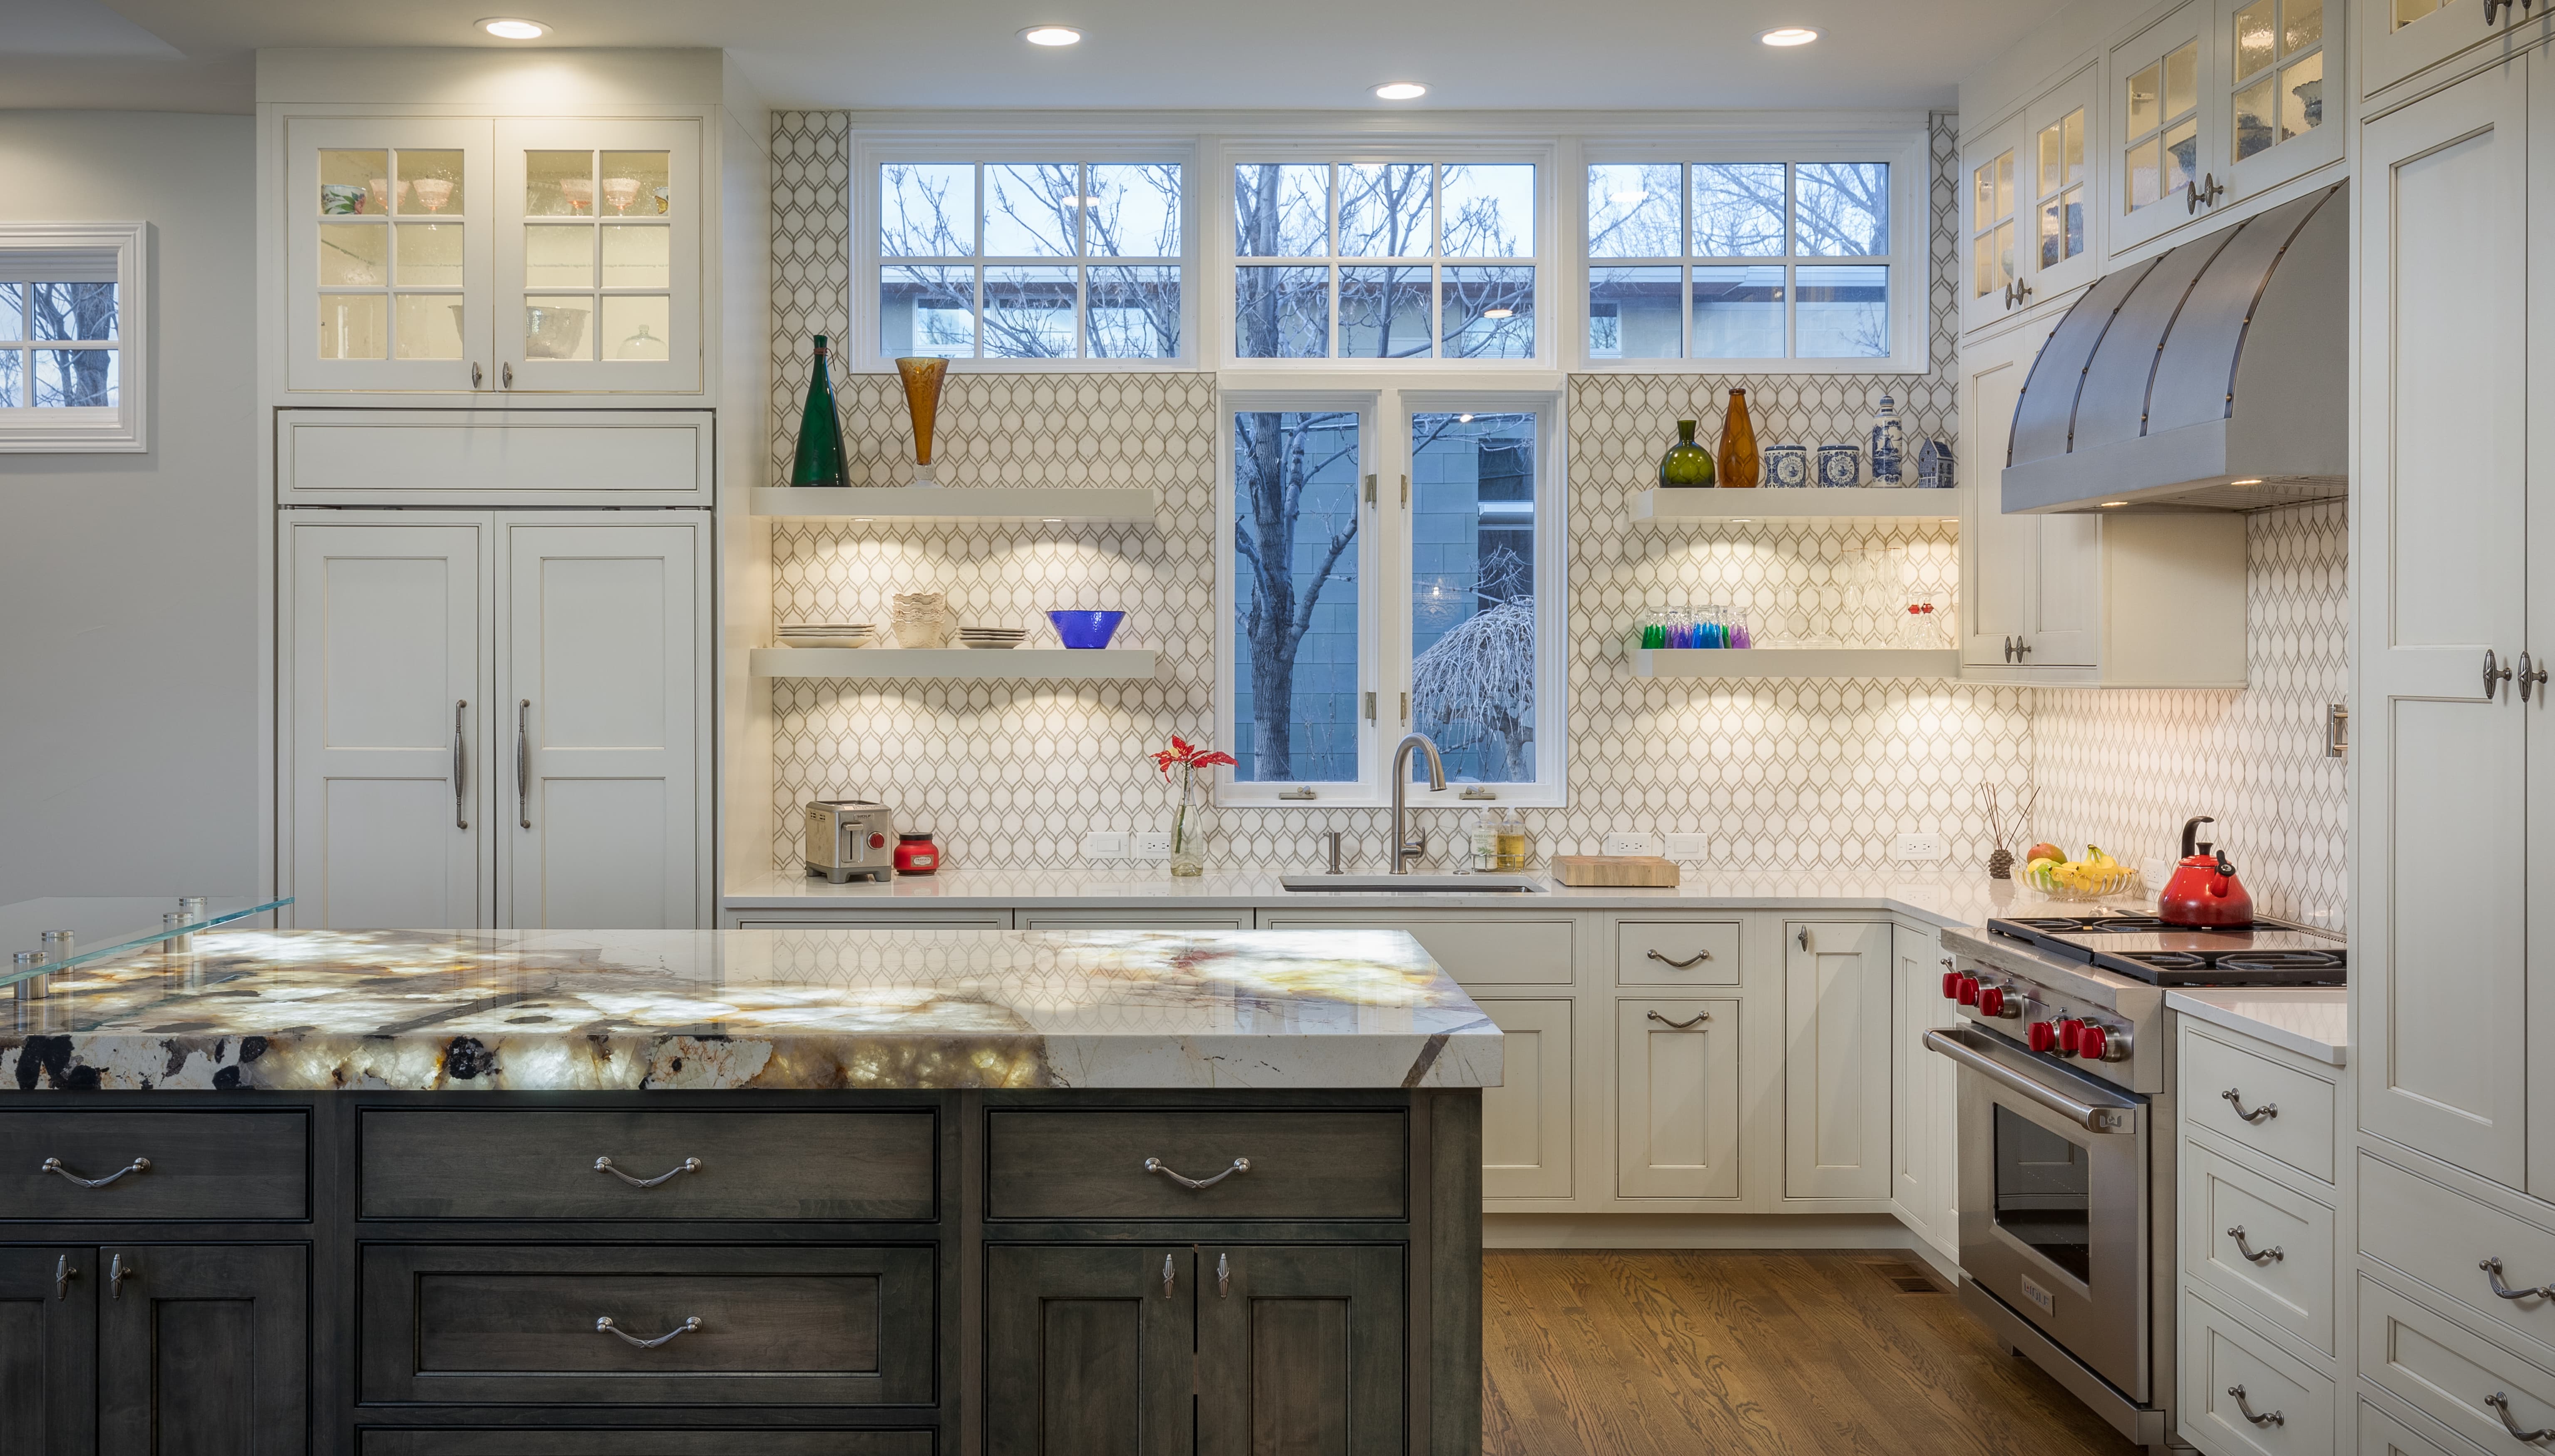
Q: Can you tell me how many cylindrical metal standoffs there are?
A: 4